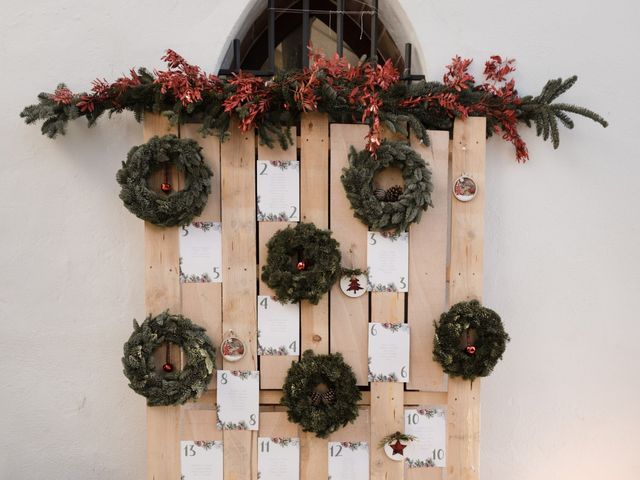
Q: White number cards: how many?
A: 10